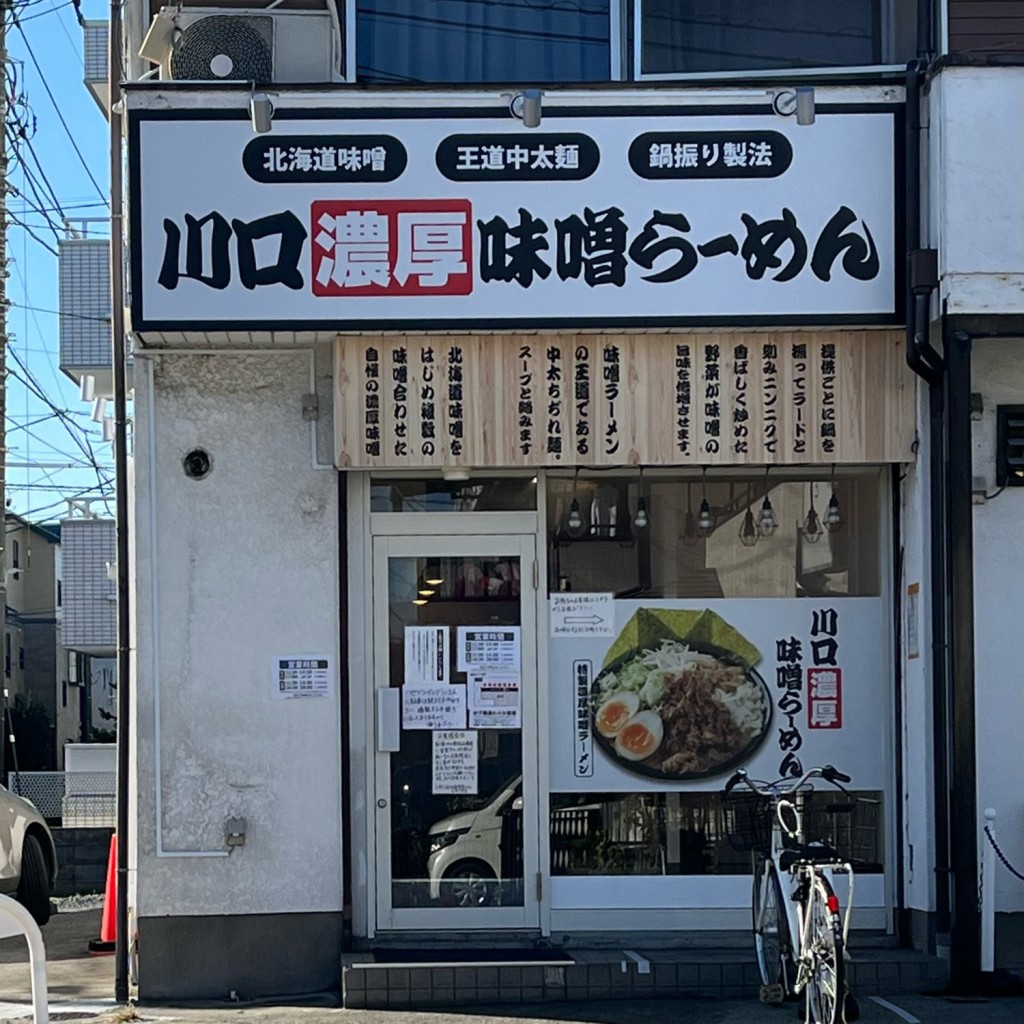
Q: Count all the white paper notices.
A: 7